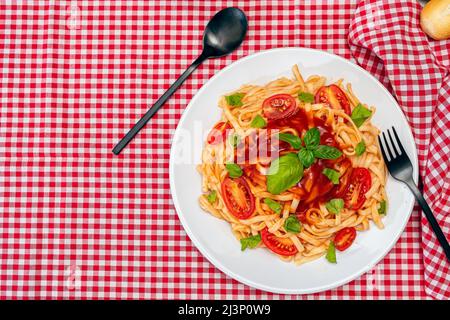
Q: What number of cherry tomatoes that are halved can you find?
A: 7